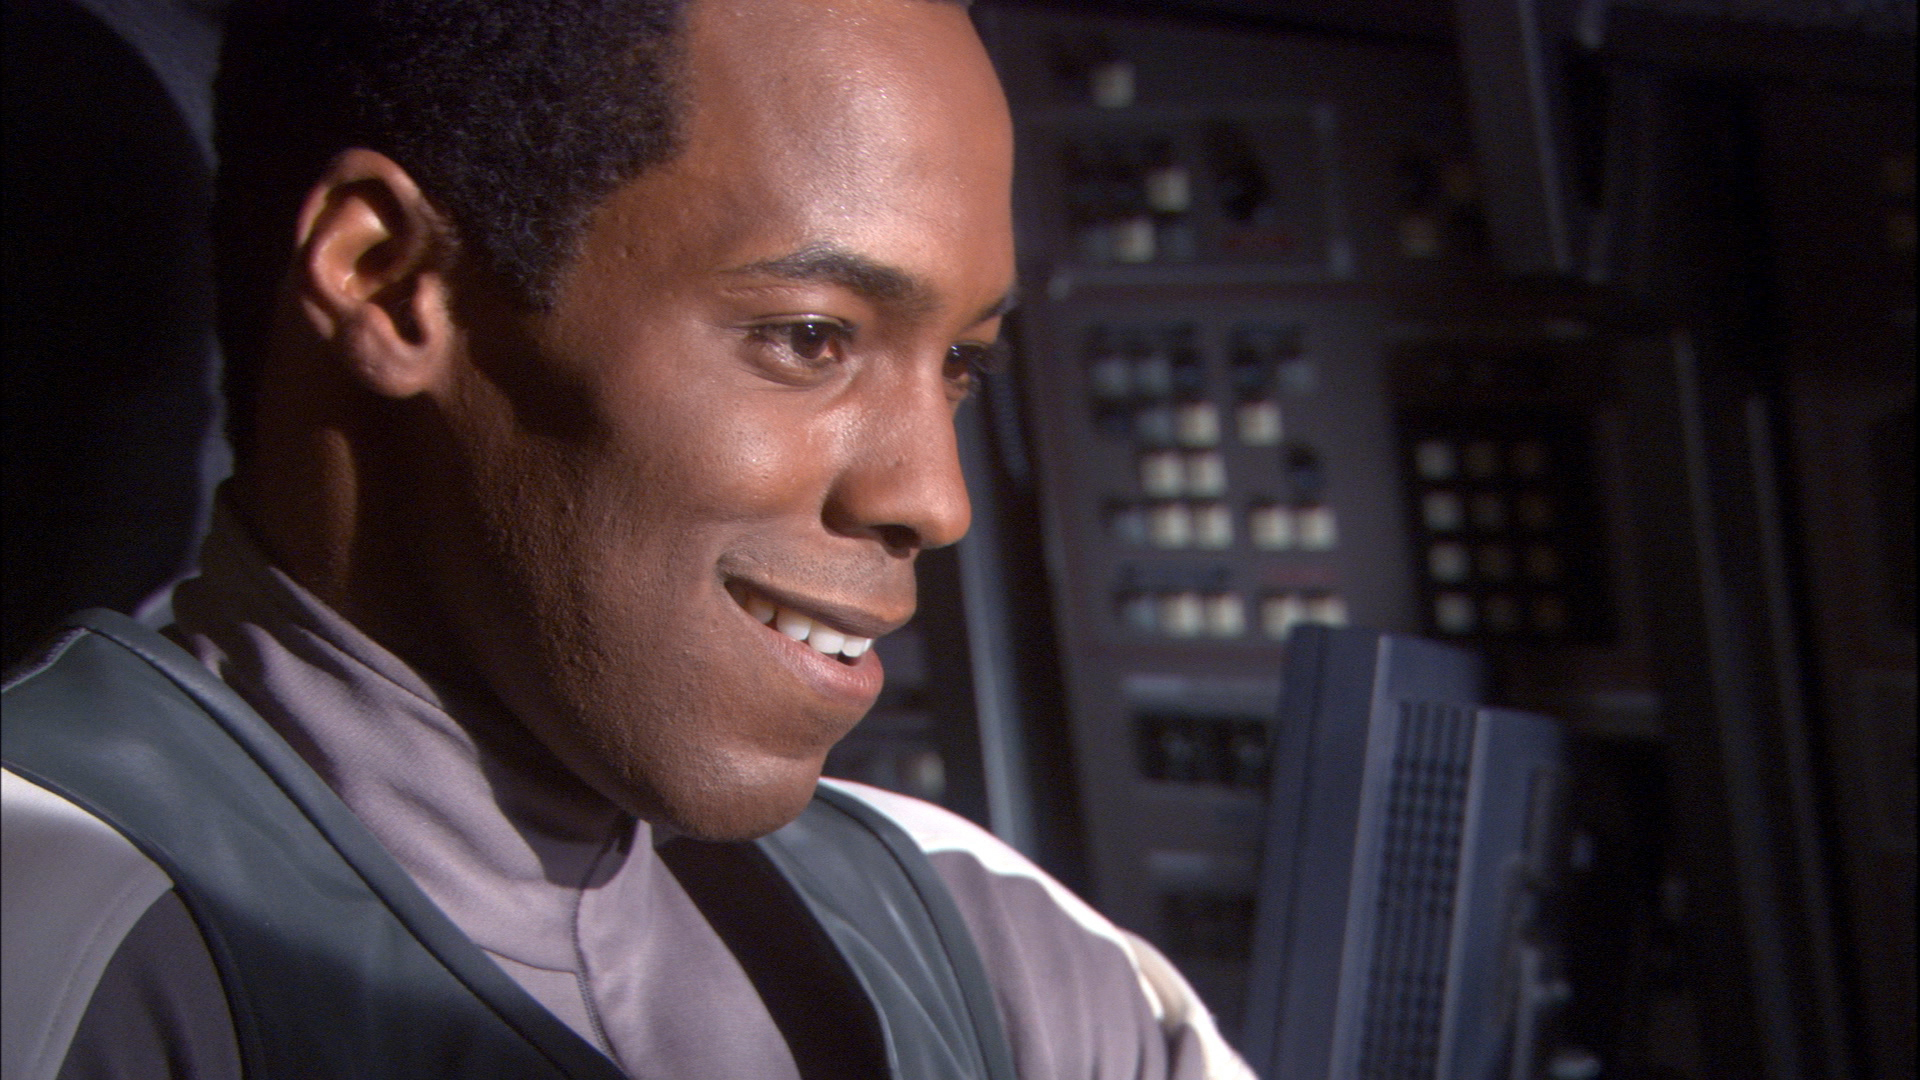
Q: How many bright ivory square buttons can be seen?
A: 15